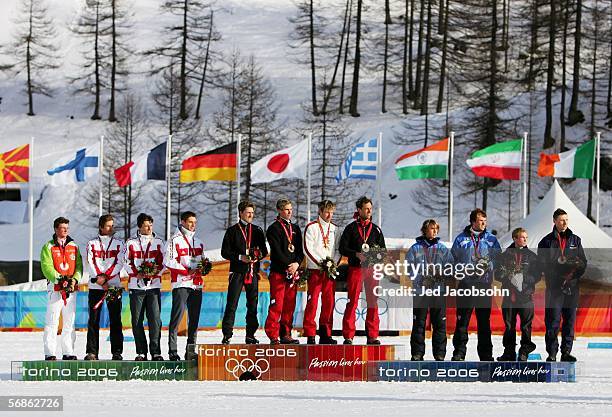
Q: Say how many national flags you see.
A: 9